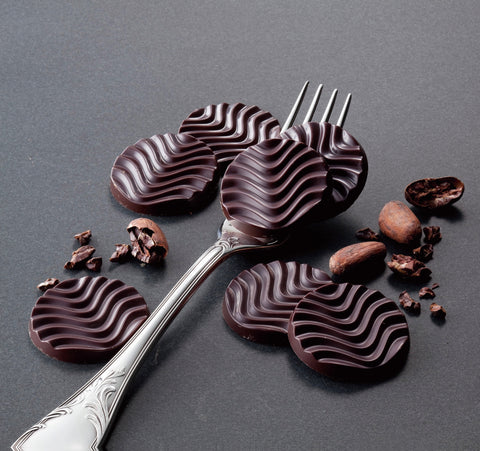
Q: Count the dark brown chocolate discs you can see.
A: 7